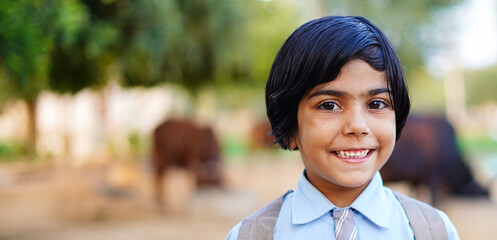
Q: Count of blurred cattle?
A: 2